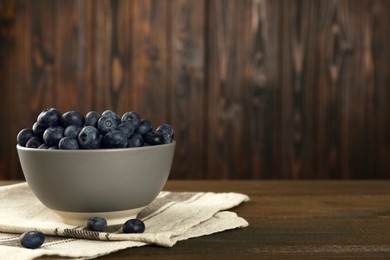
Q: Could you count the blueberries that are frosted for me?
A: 0